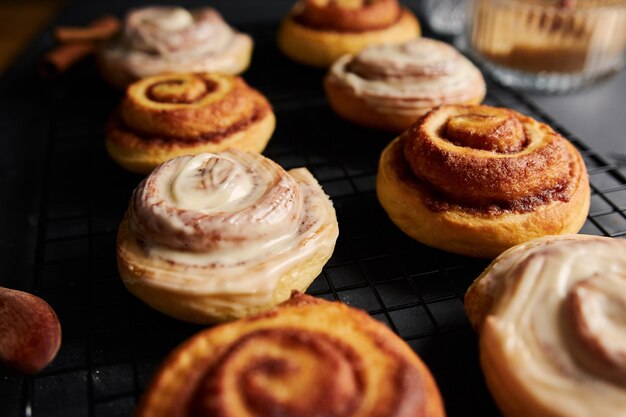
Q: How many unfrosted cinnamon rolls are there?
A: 4